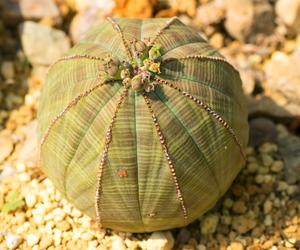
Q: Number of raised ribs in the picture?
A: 8